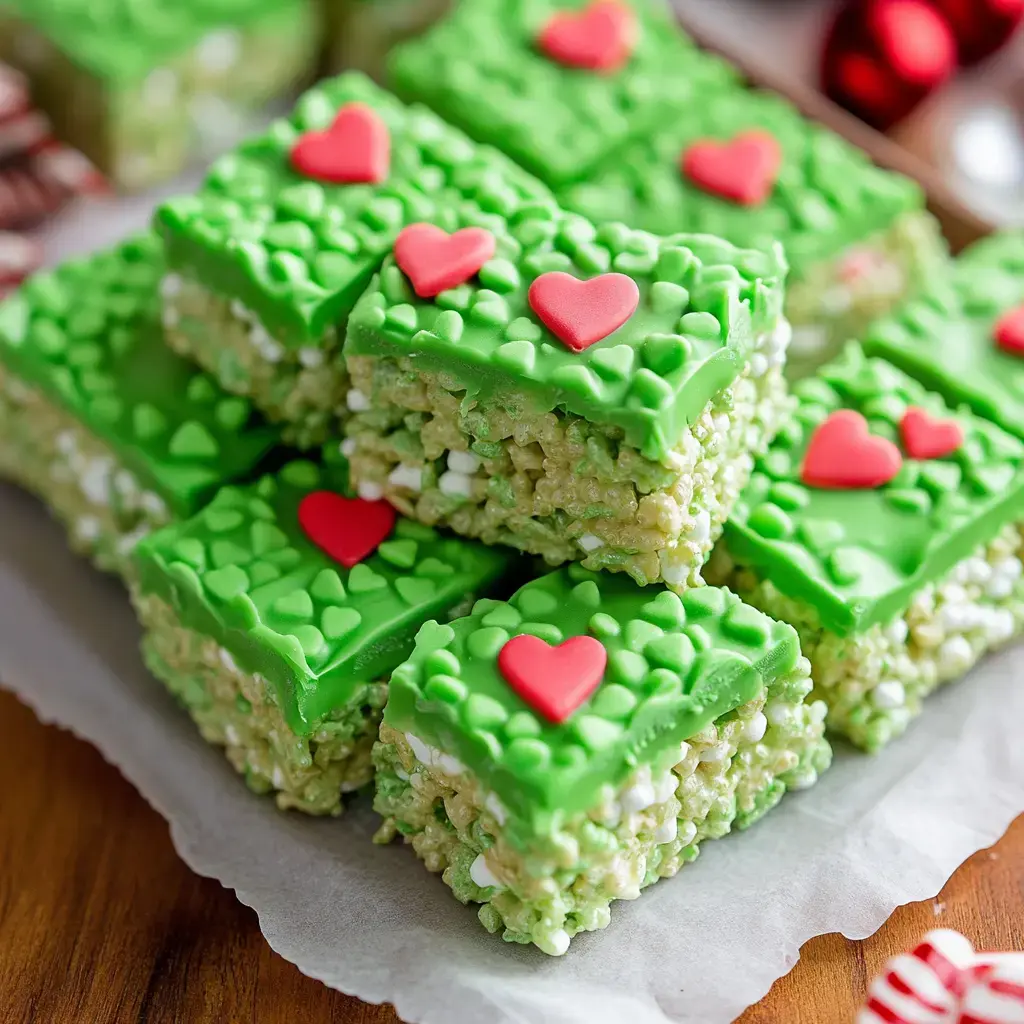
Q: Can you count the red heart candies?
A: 10